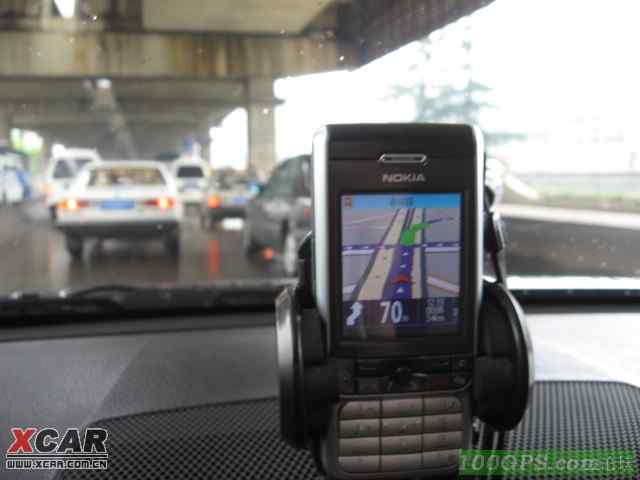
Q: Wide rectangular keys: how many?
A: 12